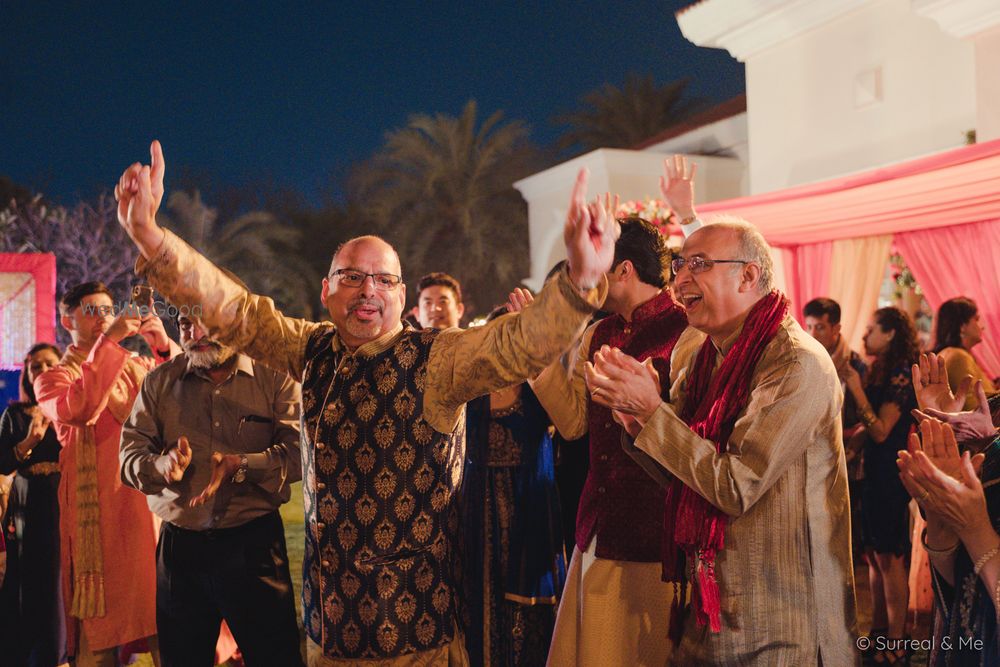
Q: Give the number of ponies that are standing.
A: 0